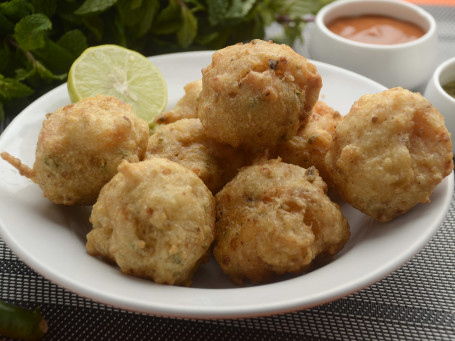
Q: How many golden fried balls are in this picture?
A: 8